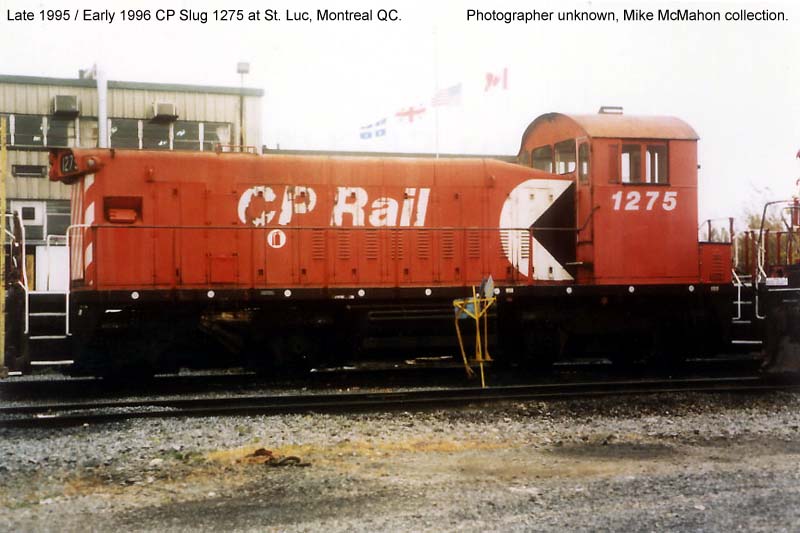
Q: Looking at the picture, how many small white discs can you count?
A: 9